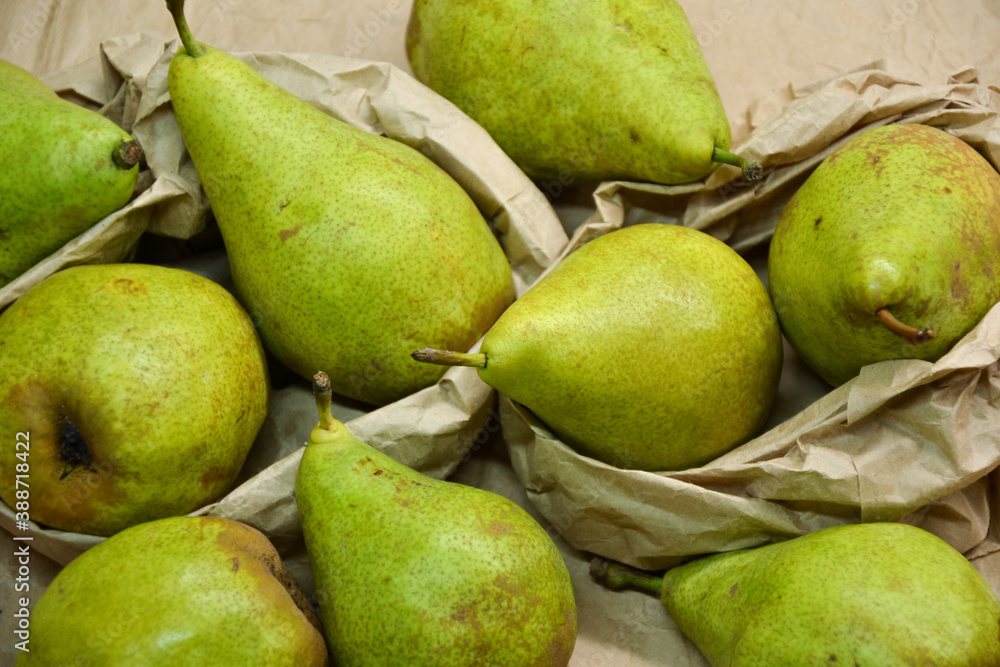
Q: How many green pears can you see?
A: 9